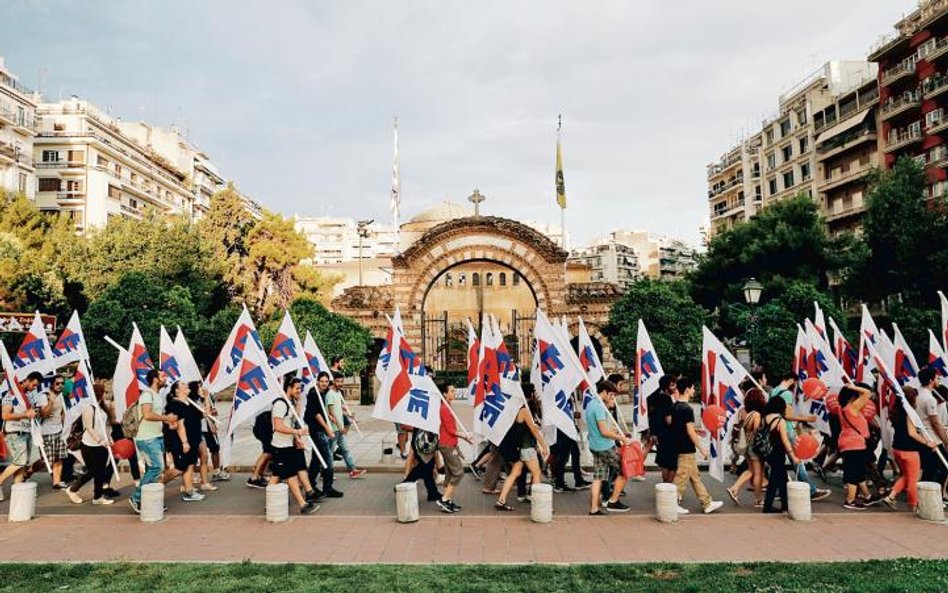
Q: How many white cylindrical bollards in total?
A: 8